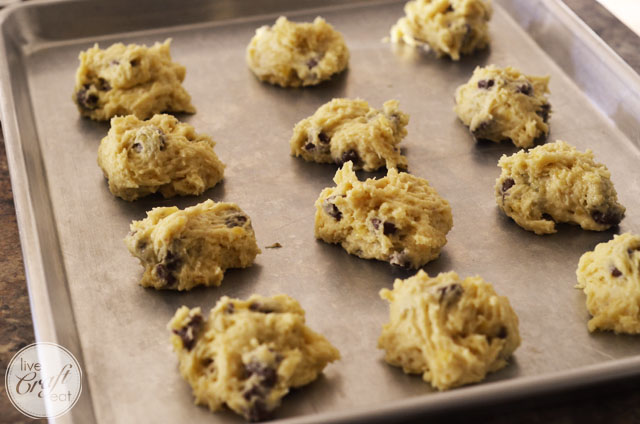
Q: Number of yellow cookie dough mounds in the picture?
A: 12